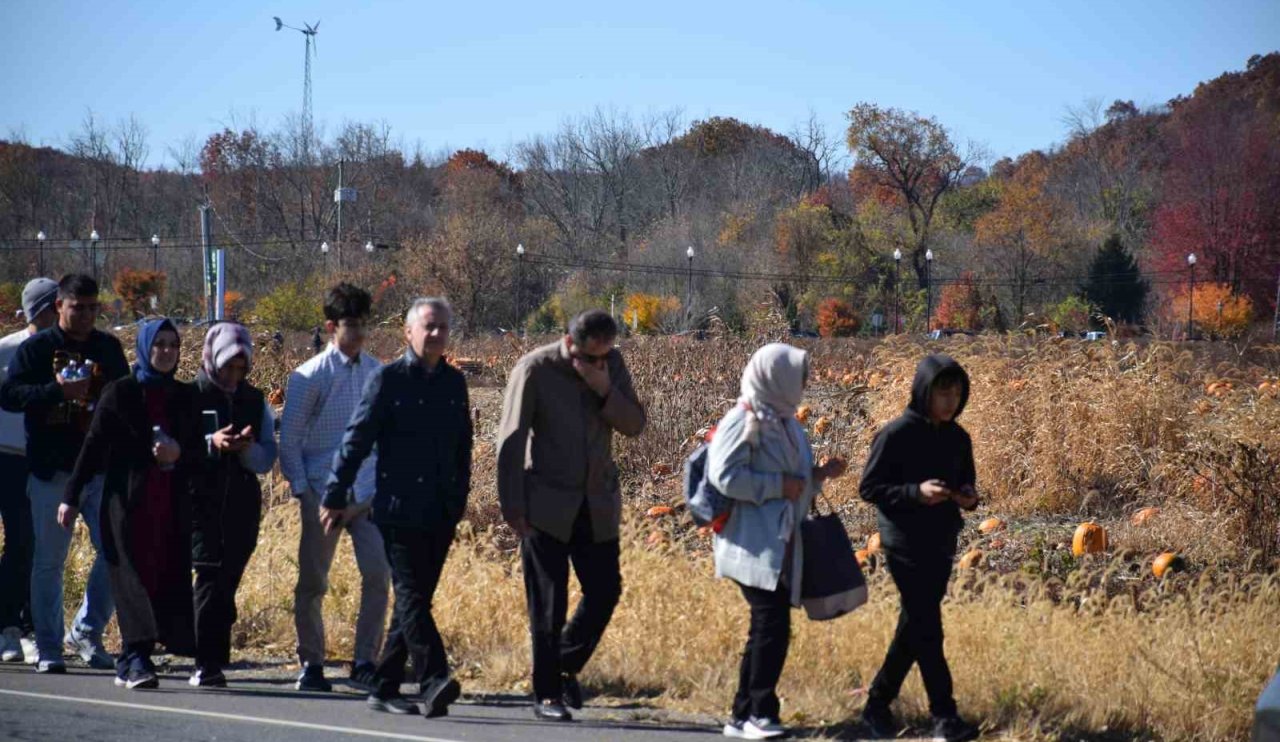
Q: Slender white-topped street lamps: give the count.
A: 10